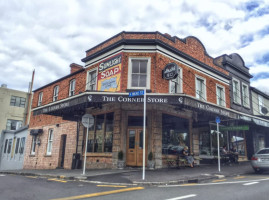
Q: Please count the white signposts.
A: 3